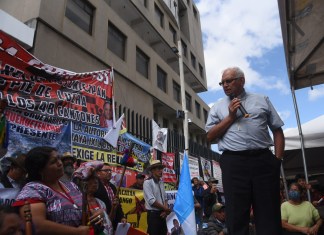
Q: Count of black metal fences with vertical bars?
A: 1